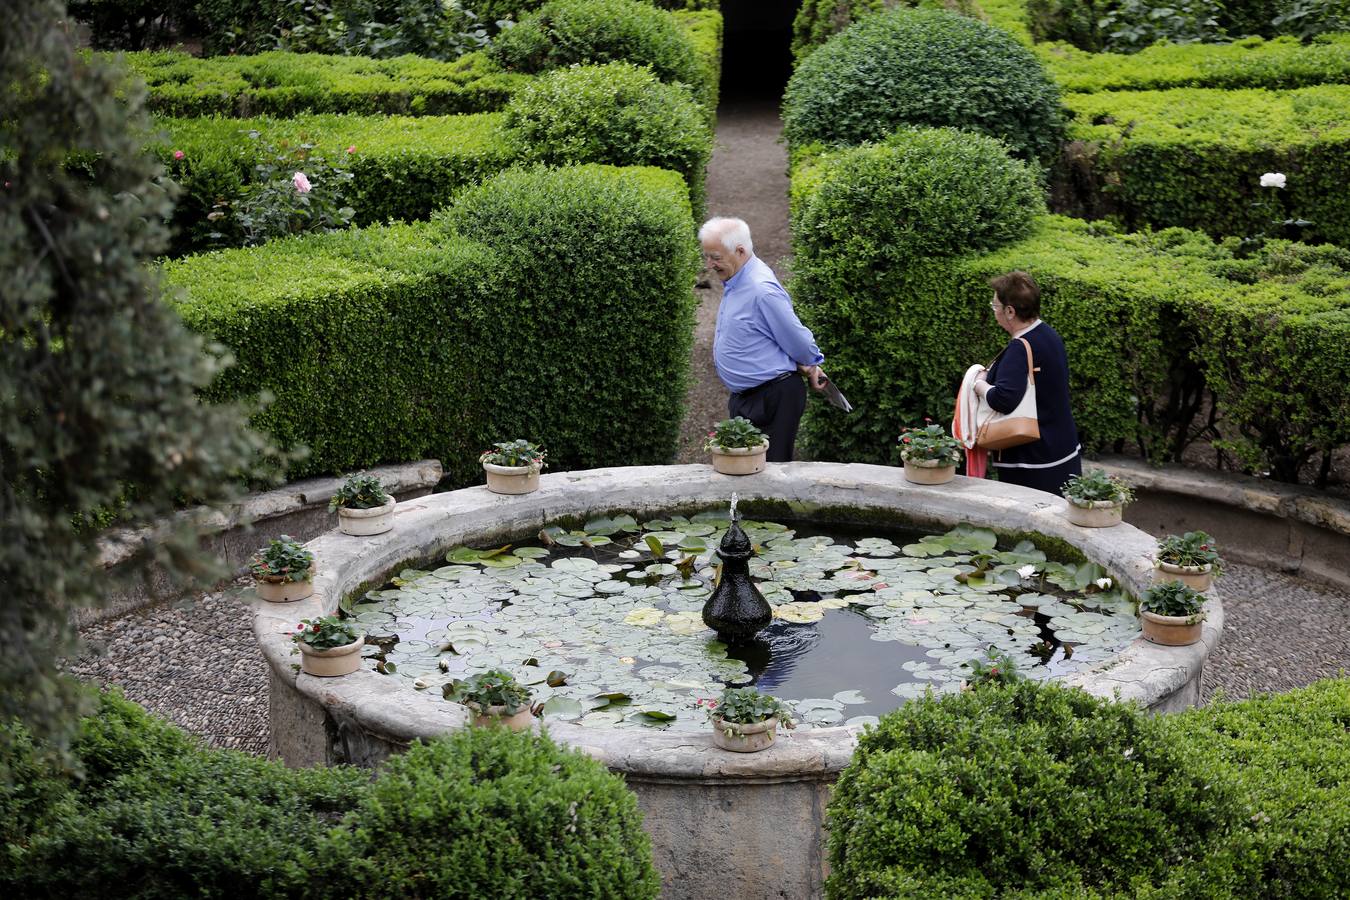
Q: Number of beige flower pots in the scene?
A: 12